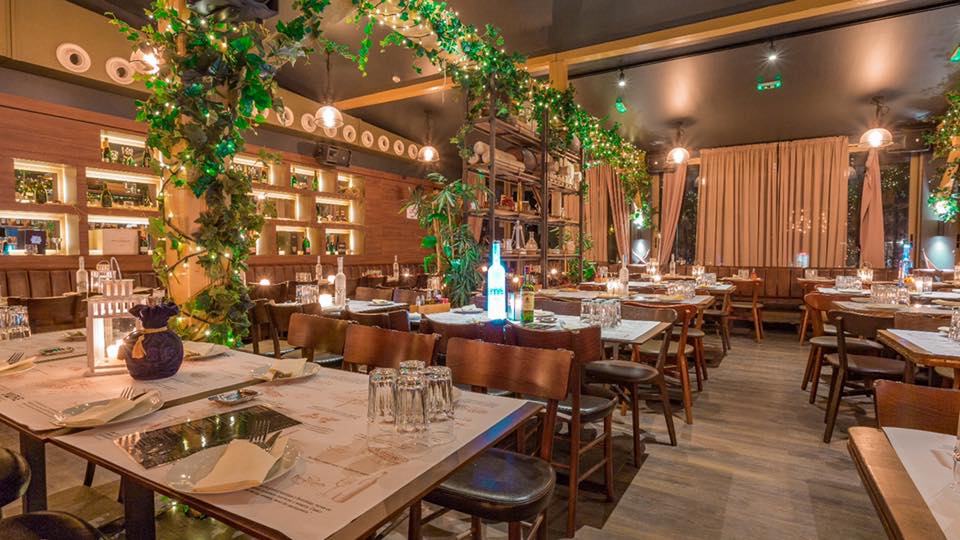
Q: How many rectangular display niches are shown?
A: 13